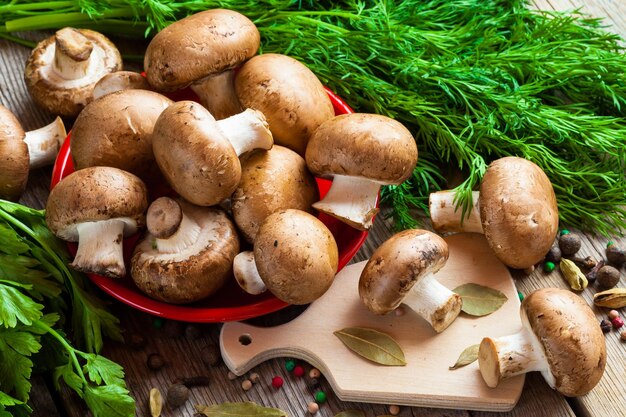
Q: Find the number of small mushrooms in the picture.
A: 15